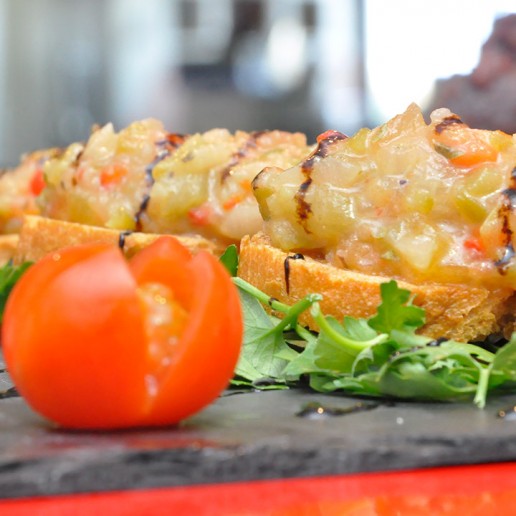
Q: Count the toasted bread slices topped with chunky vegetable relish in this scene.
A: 3